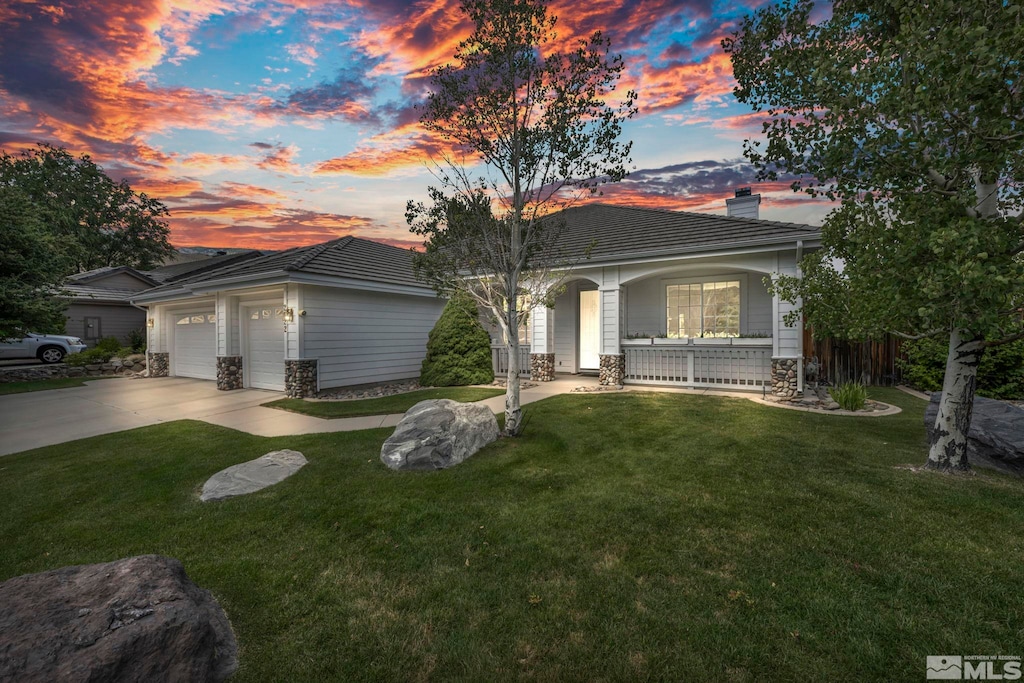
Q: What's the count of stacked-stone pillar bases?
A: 6